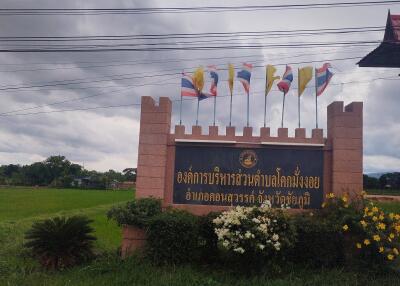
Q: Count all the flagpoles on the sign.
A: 9